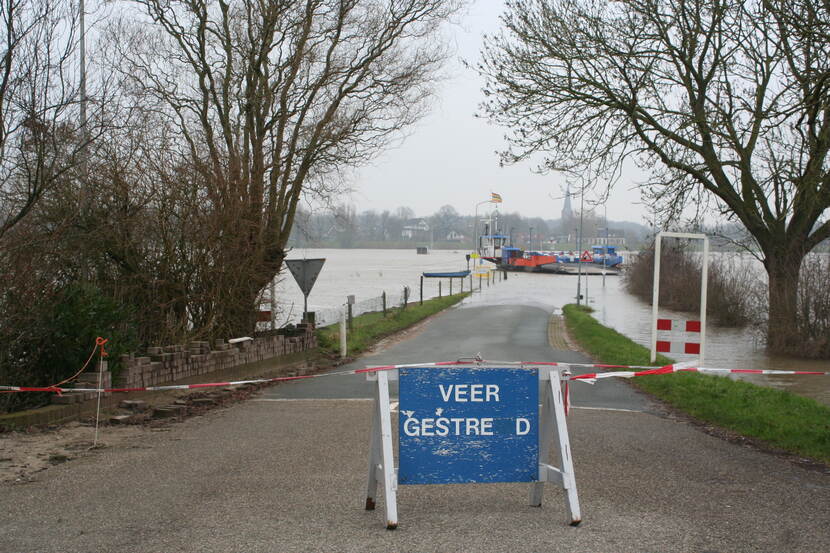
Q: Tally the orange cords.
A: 1